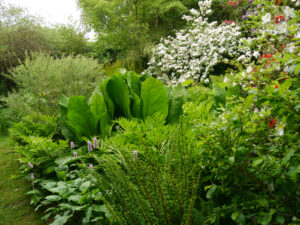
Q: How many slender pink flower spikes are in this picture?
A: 8